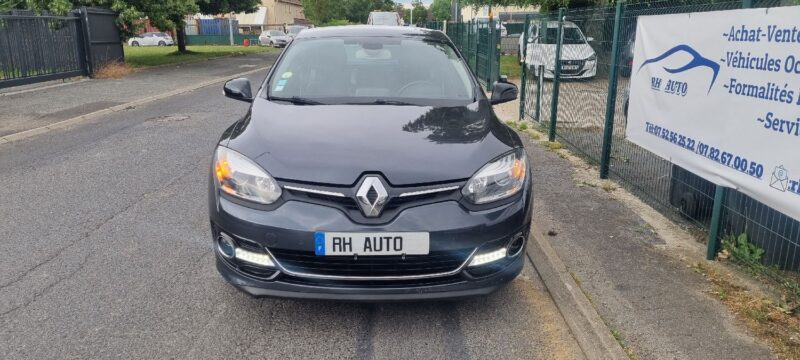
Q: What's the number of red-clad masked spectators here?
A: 0